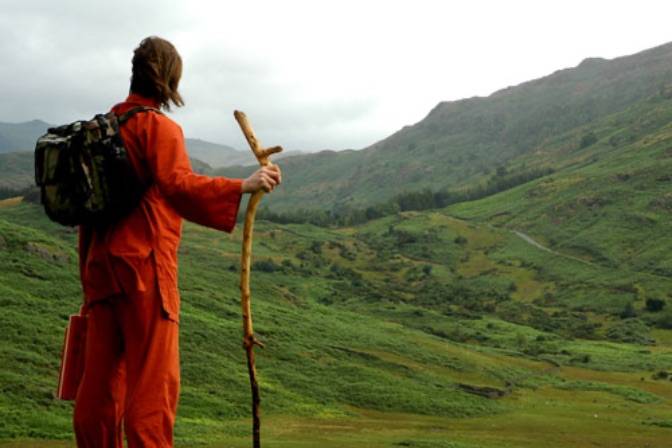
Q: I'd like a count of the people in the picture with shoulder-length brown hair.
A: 1